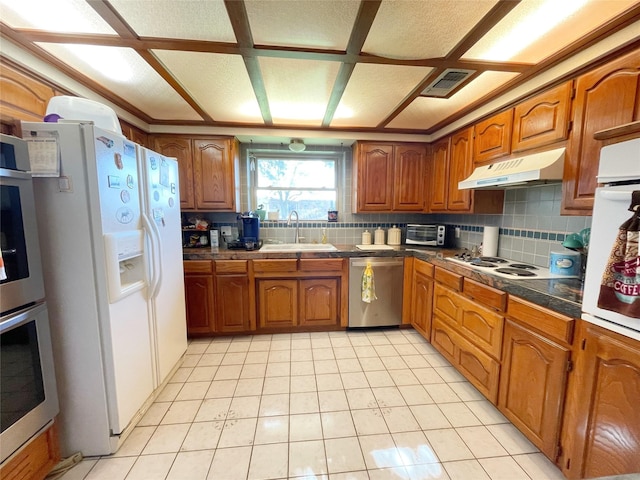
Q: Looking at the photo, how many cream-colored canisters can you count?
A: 3